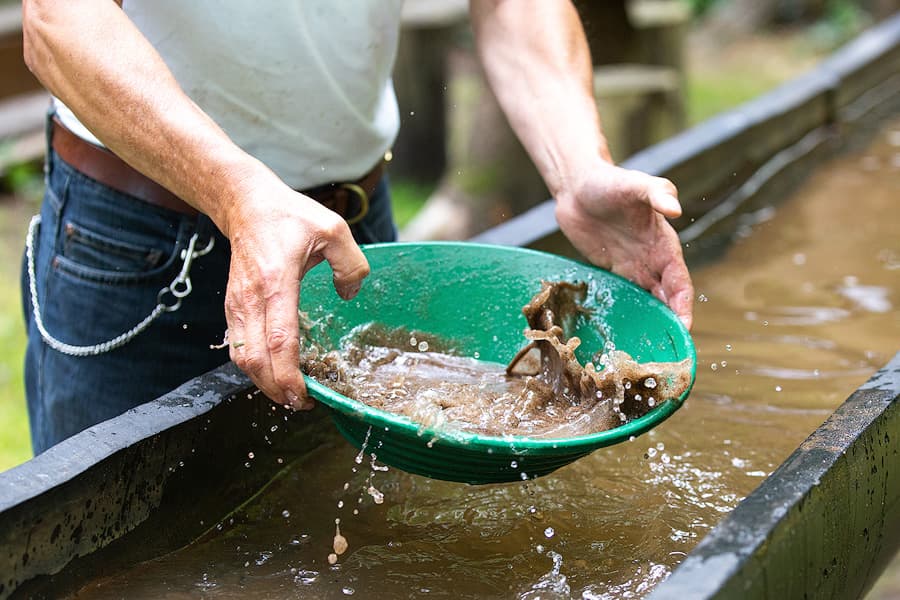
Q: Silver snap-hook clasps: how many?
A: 1